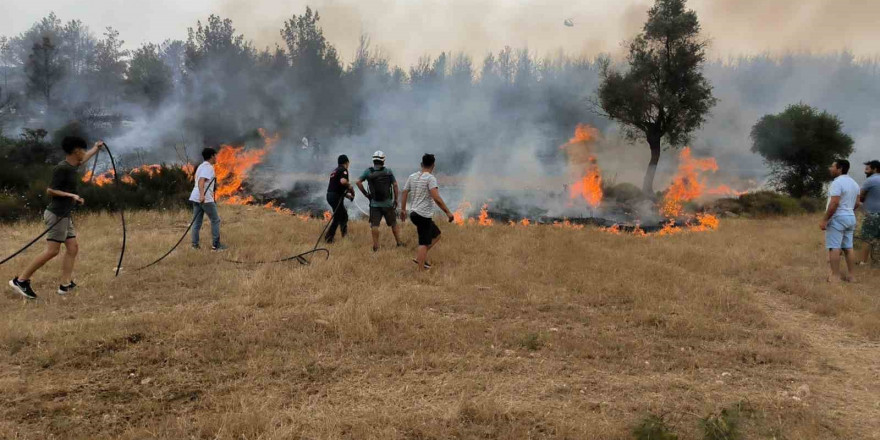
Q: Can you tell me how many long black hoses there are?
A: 1